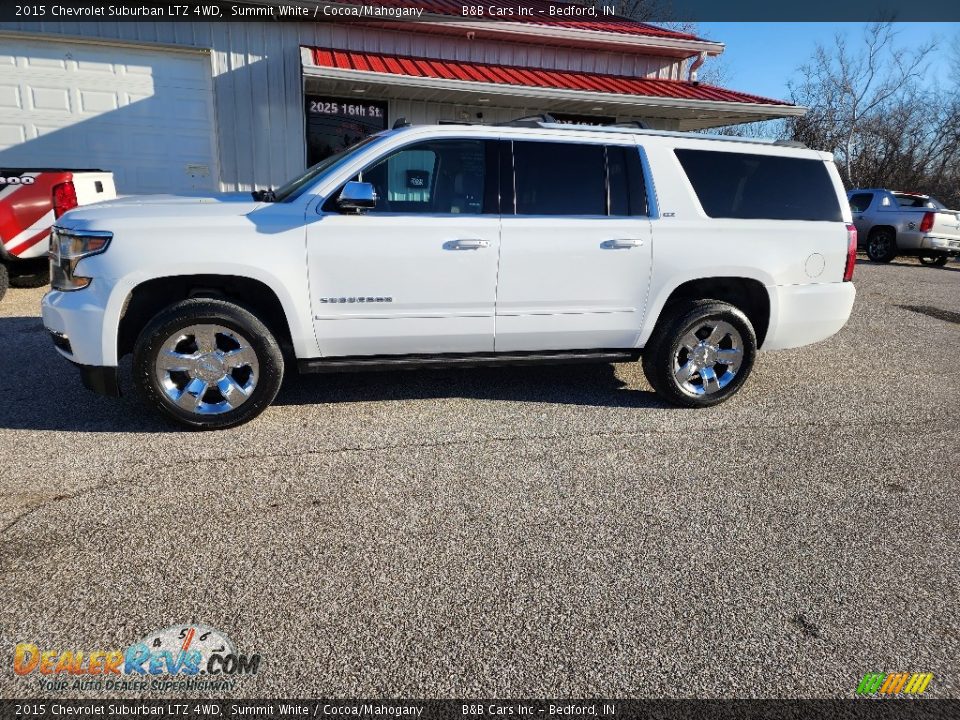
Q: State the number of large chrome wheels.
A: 2